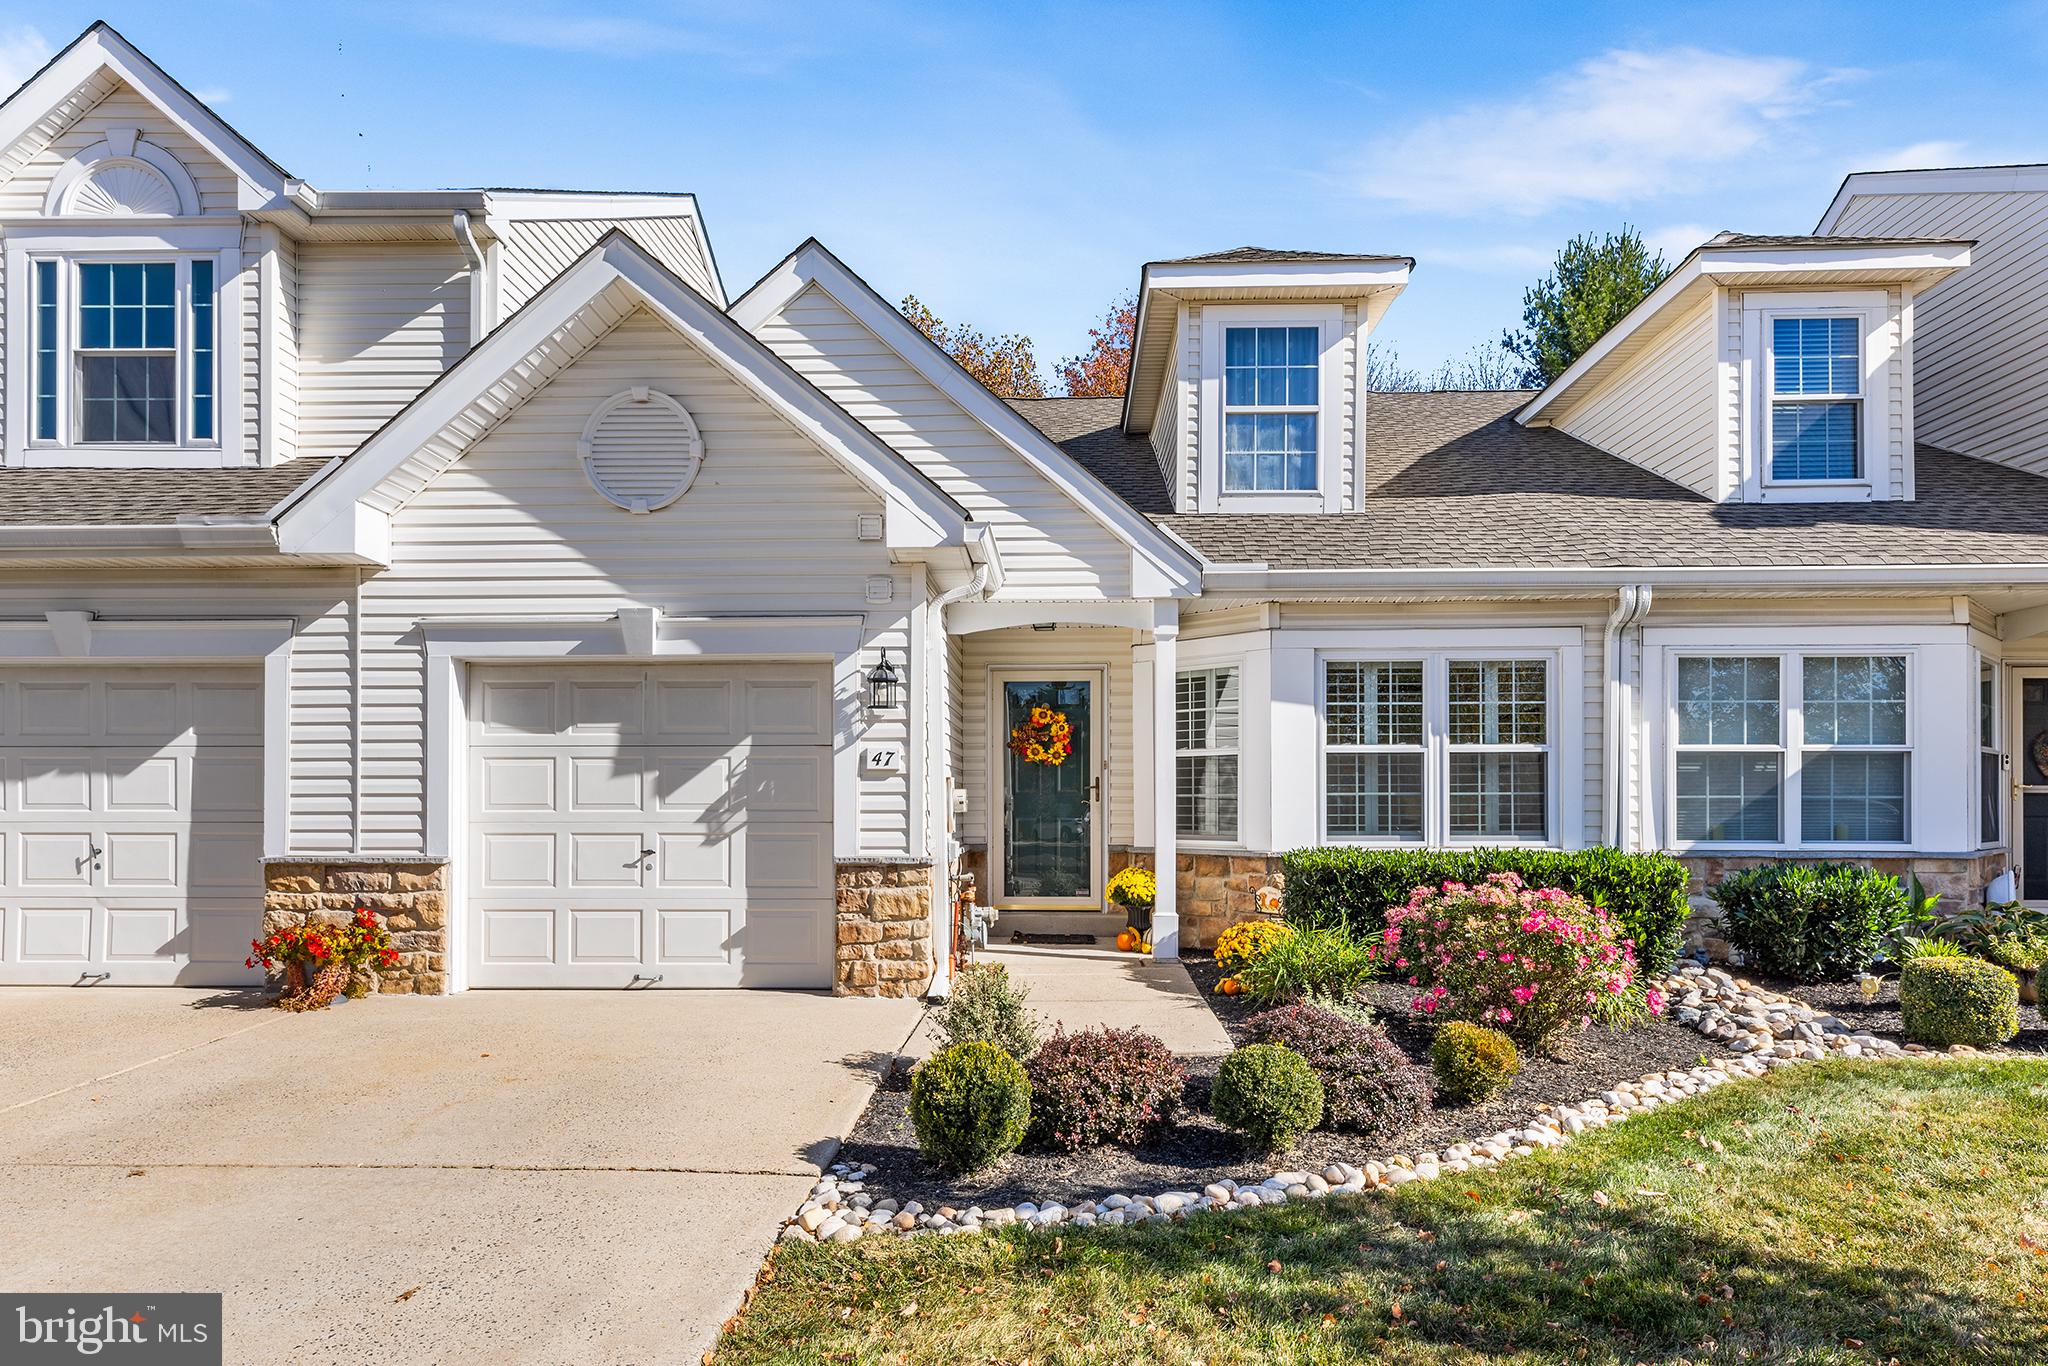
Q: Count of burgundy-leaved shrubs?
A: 2